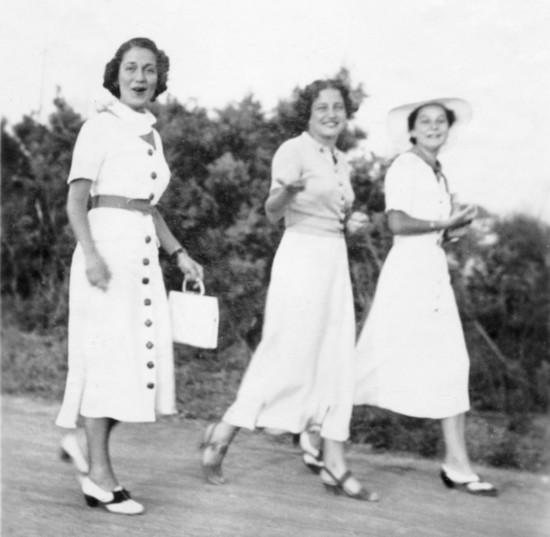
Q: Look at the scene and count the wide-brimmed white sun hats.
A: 1